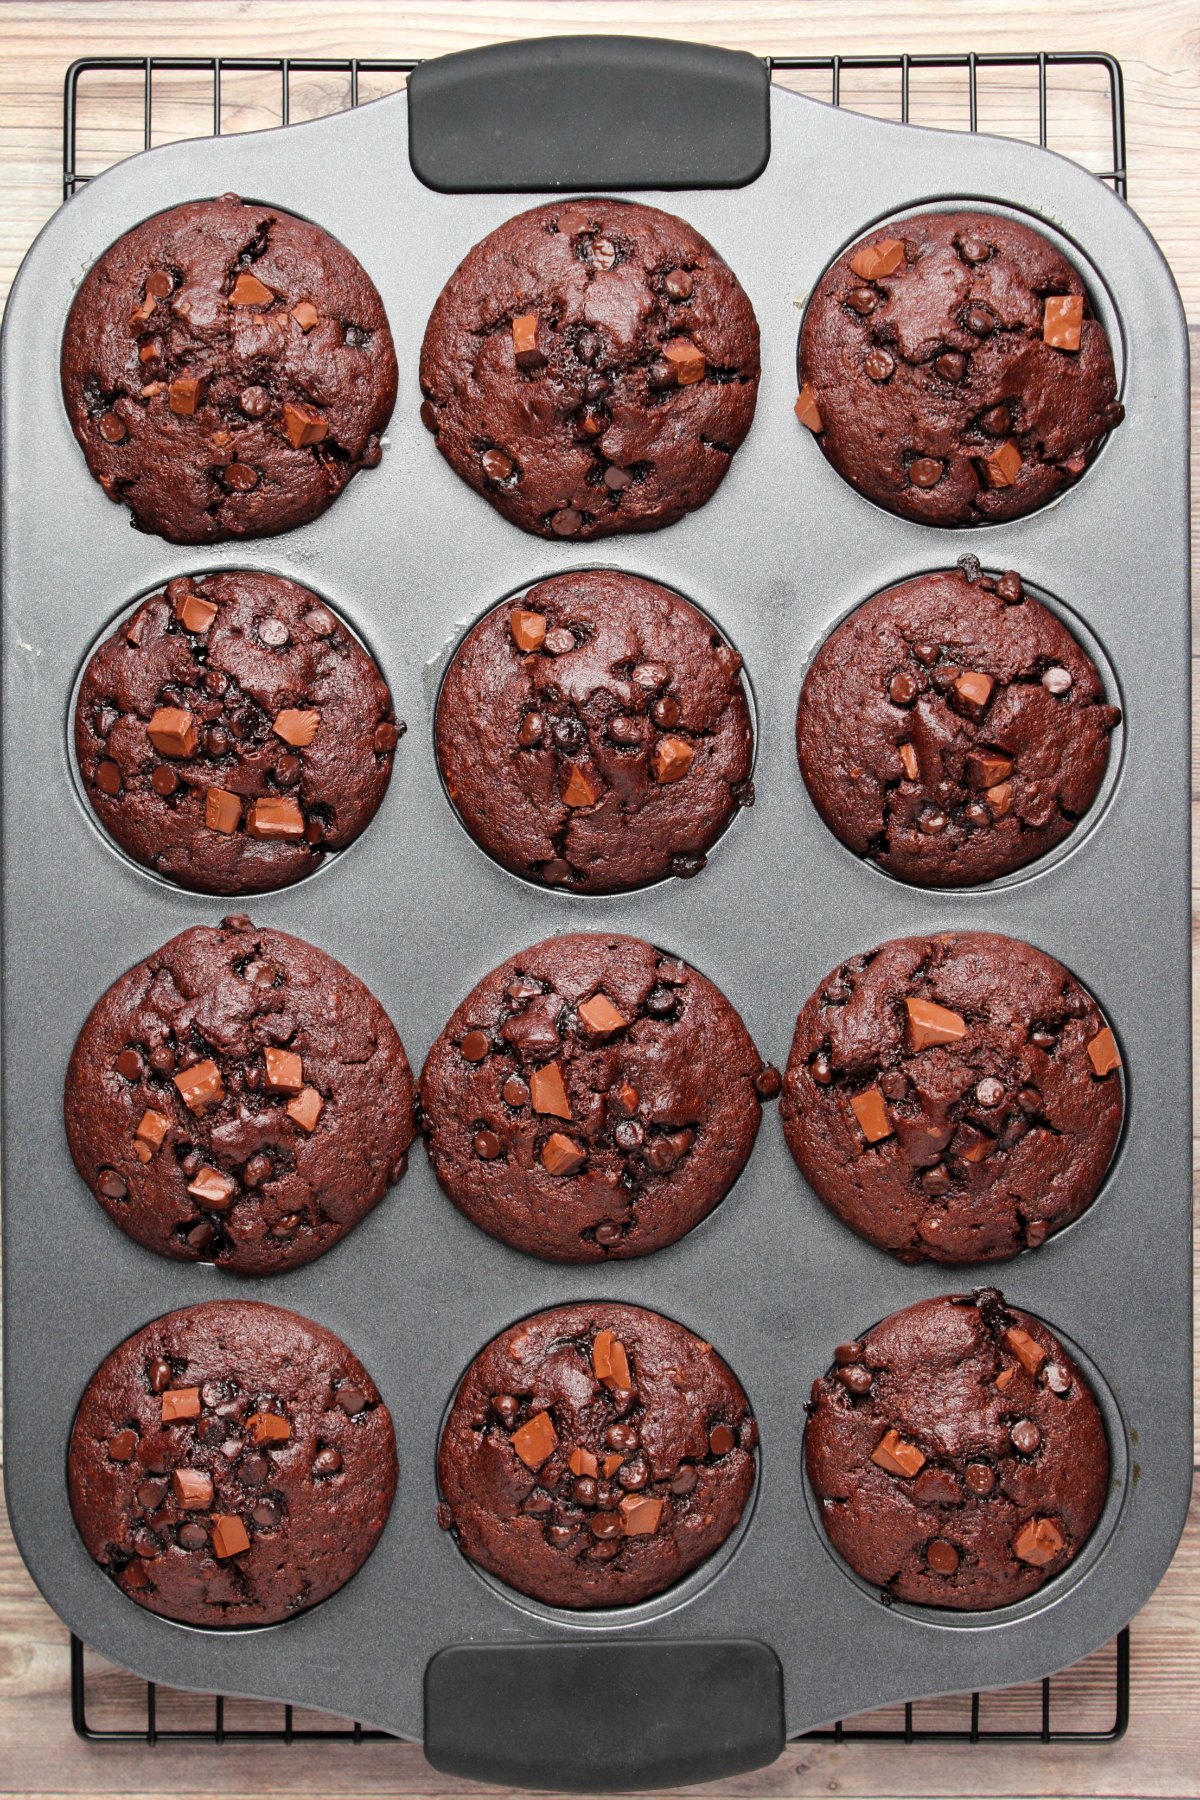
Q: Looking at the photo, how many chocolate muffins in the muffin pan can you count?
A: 12